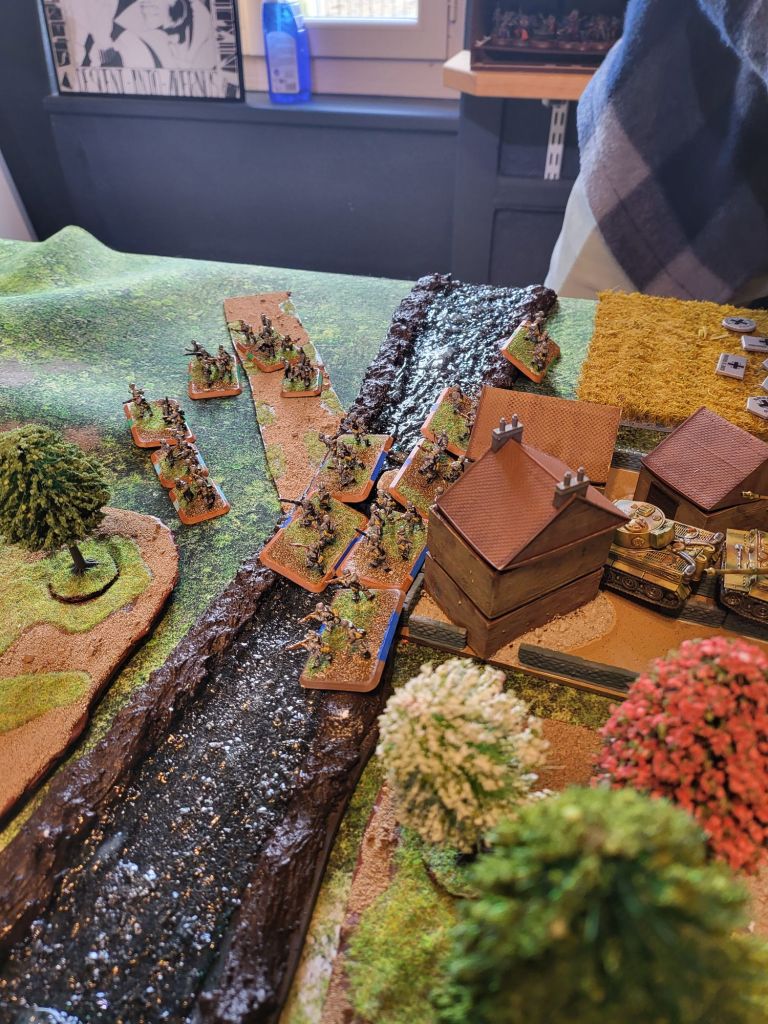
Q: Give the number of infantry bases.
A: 13